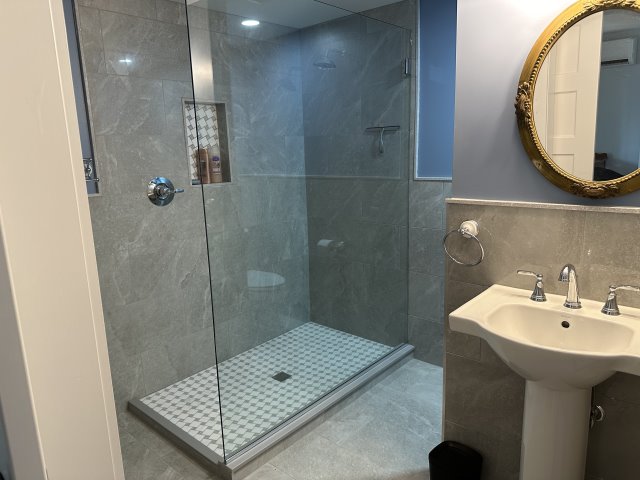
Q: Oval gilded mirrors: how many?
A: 1